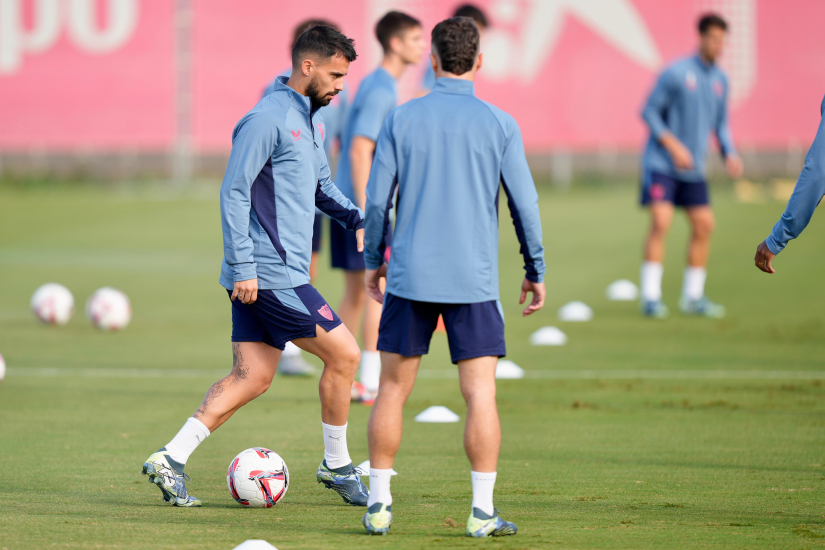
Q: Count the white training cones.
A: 7